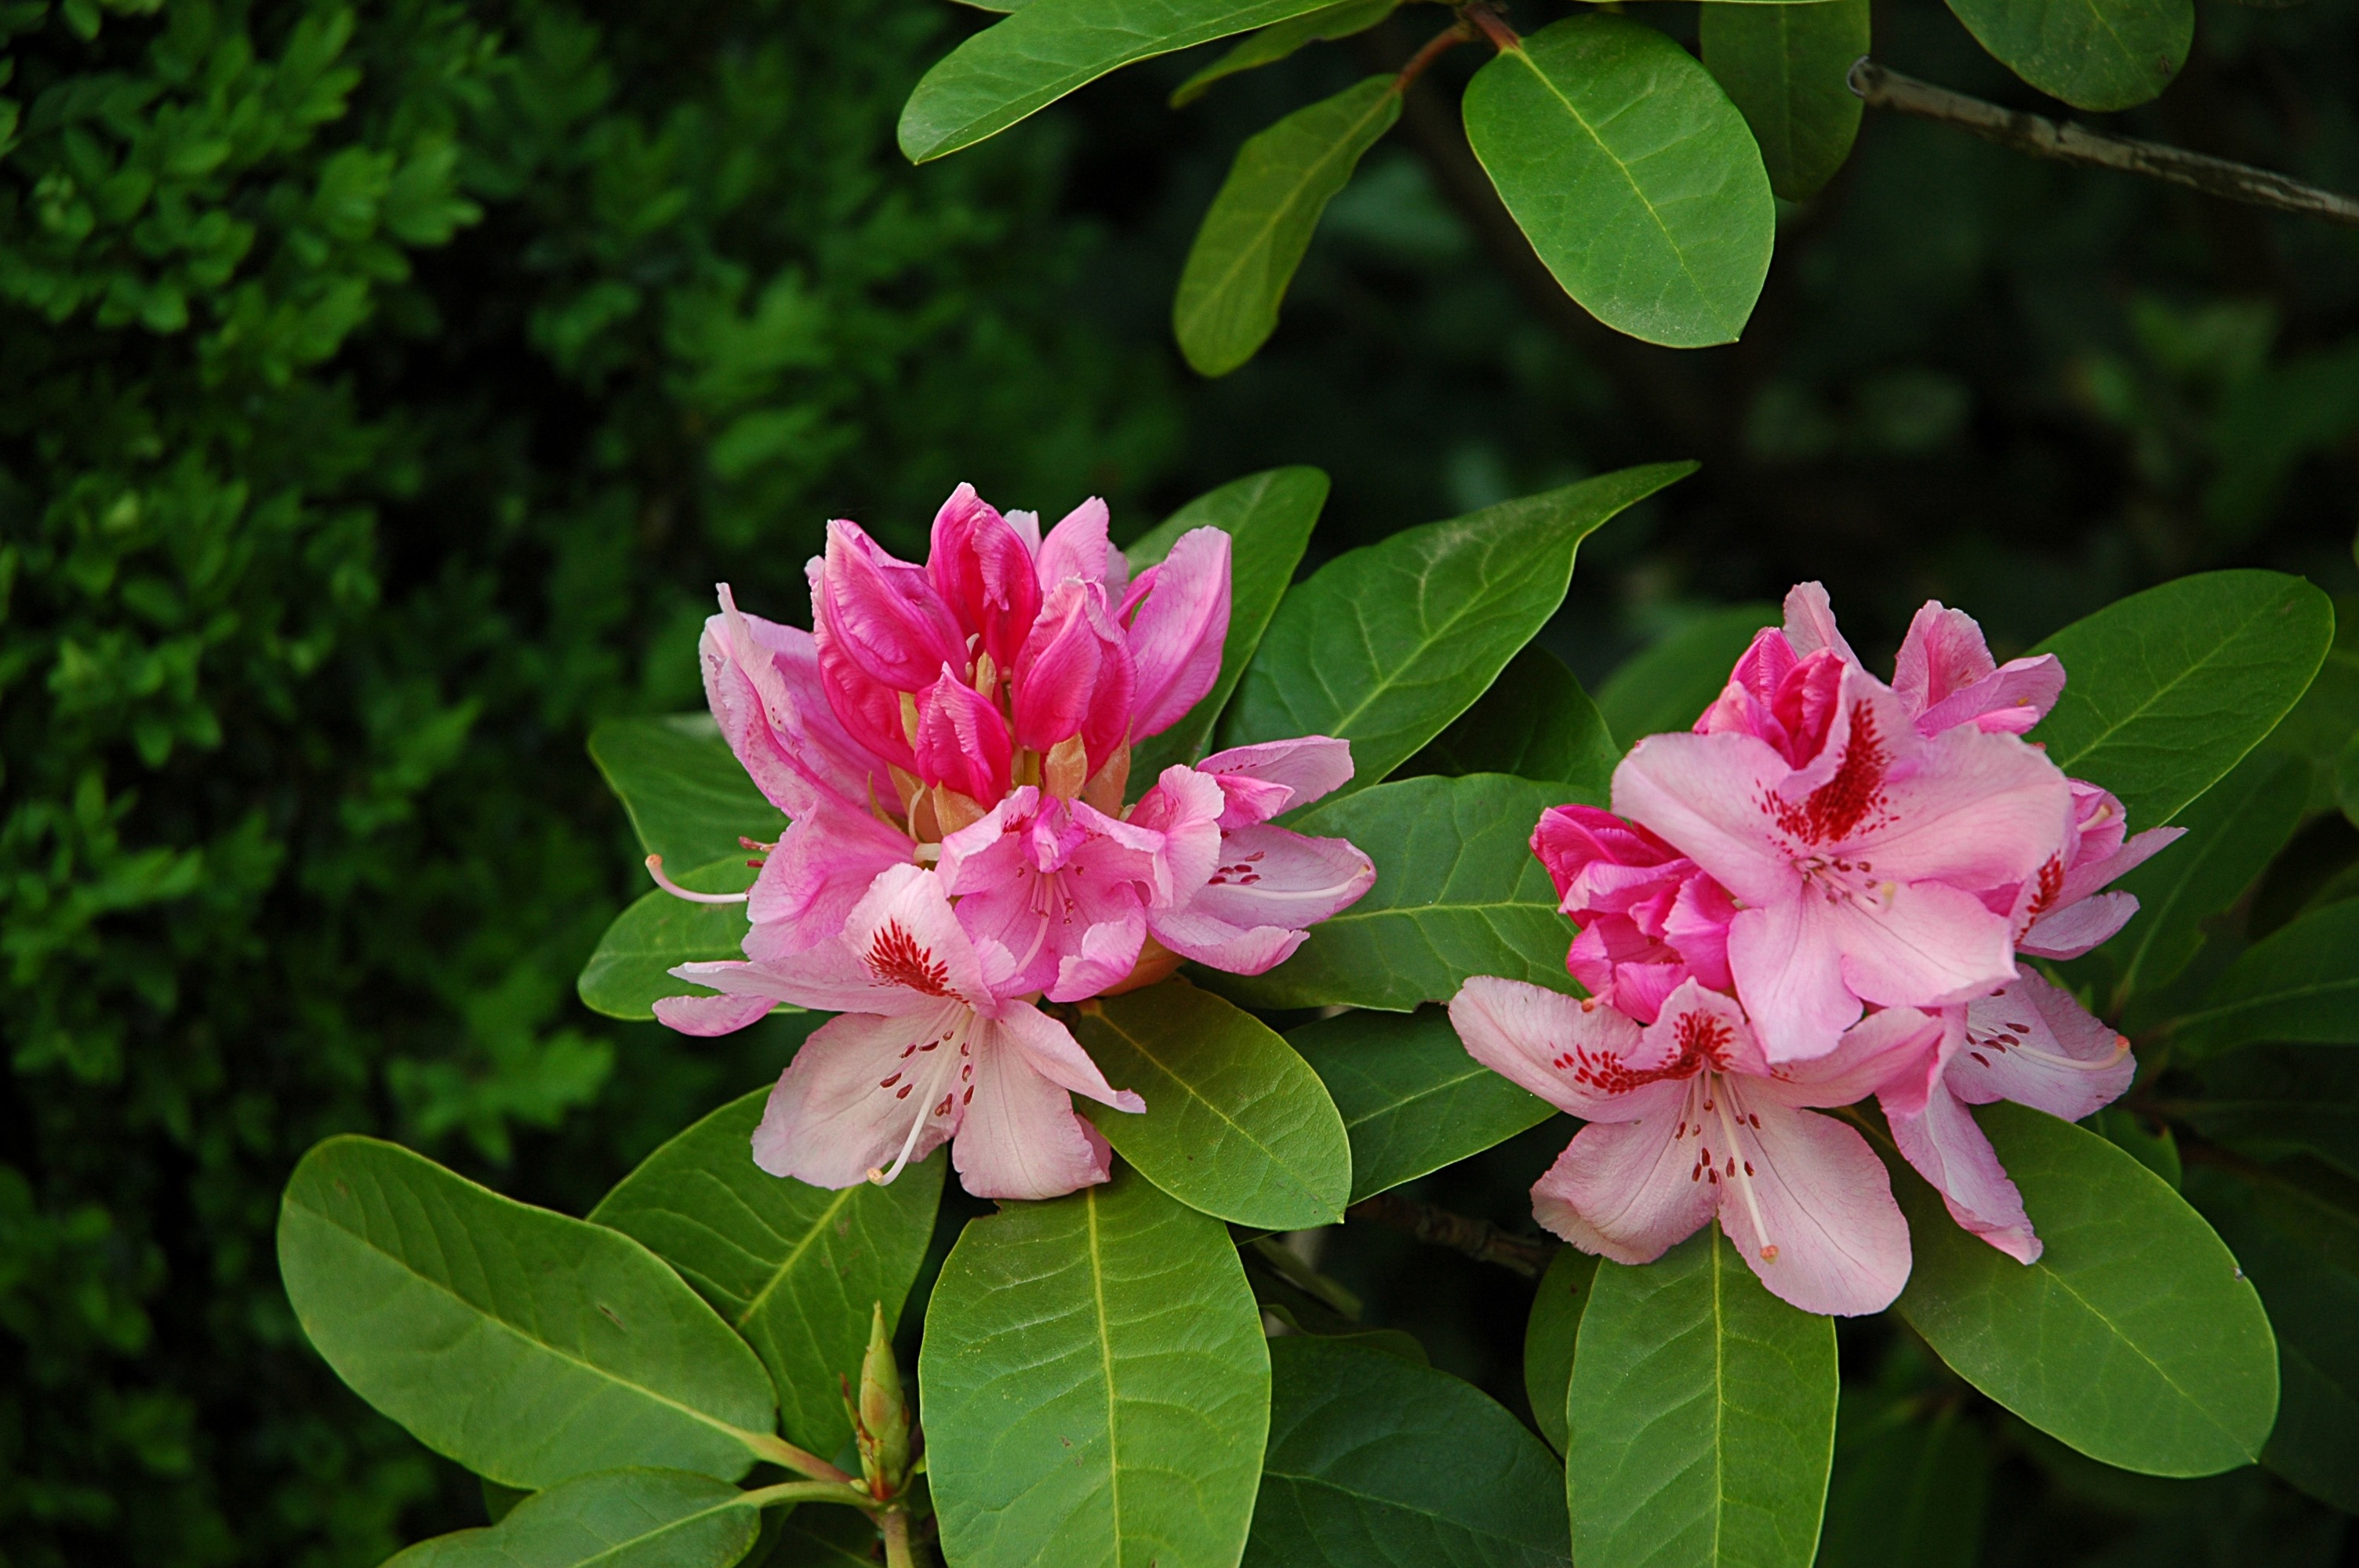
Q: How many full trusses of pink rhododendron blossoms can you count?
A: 2